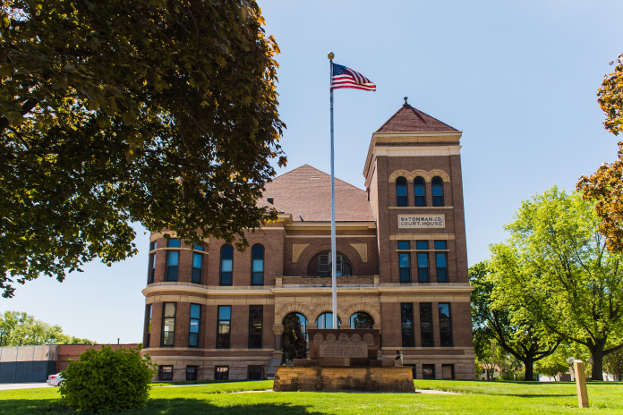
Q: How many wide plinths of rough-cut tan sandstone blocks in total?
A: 1